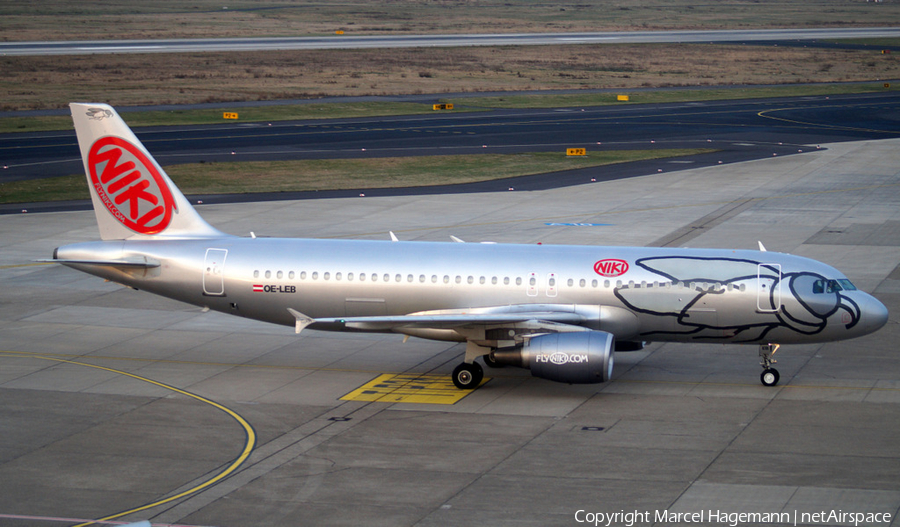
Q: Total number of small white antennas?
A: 4